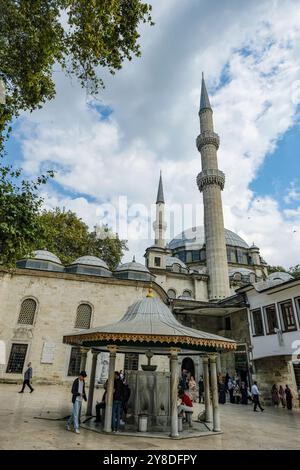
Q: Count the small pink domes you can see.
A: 0